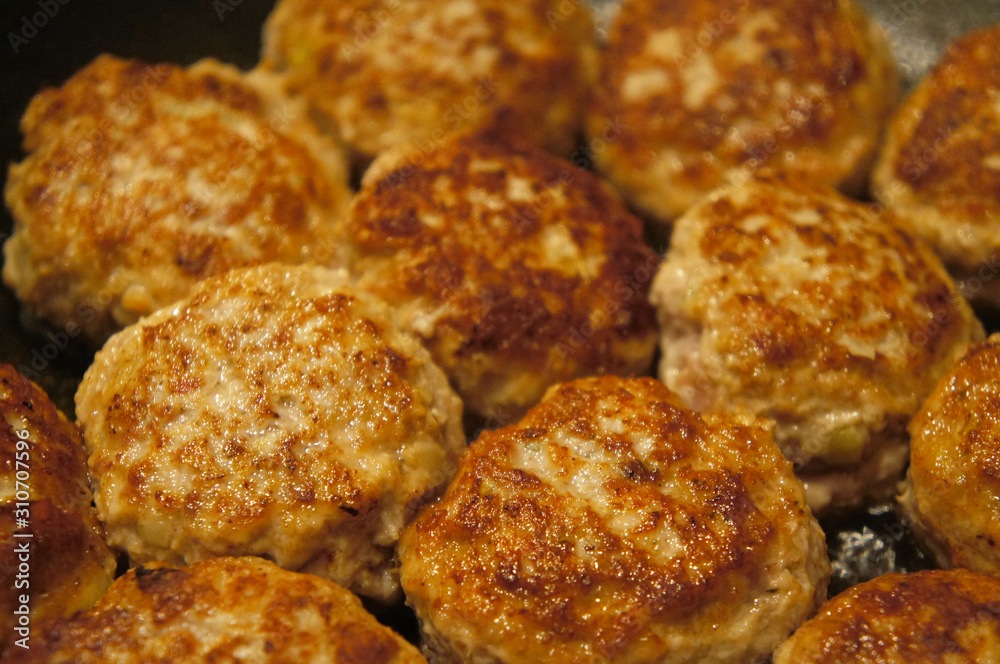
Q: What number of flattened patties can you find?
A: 12